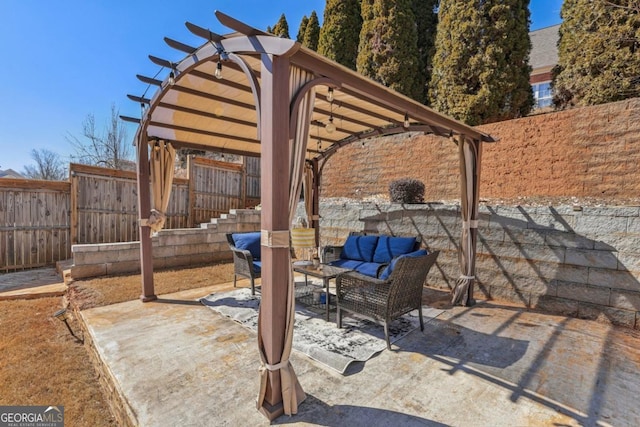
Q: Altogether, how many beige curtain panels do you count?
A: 4